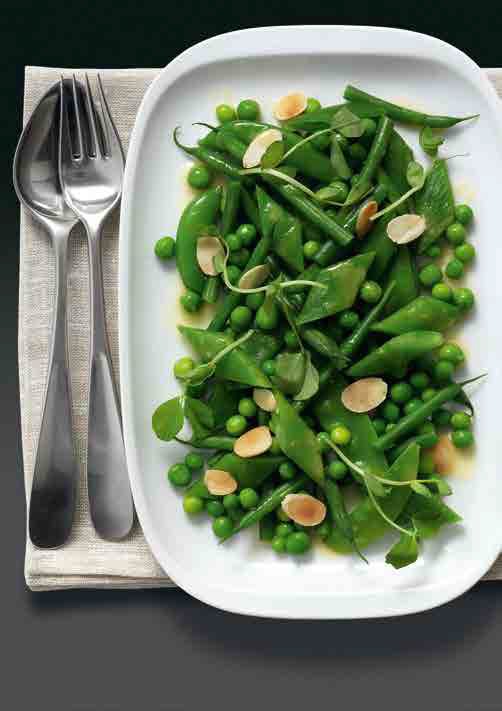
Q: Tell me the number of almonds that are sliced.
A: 11